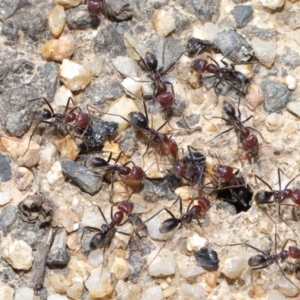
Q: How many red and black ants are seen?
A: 13